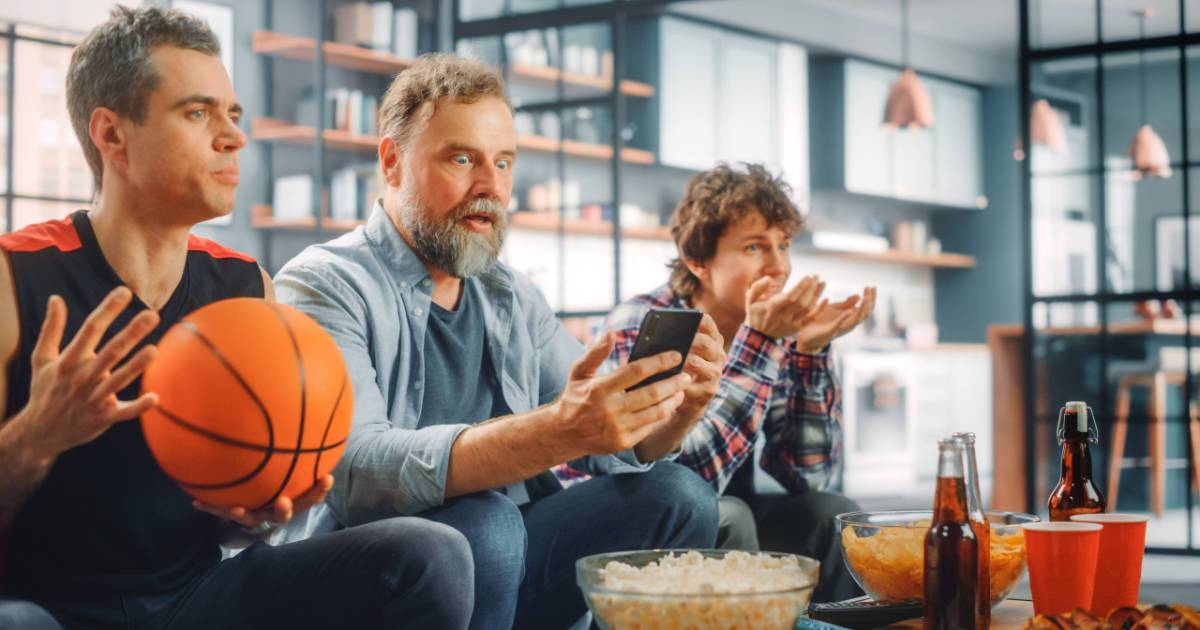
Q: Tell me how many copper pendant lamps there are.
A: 3